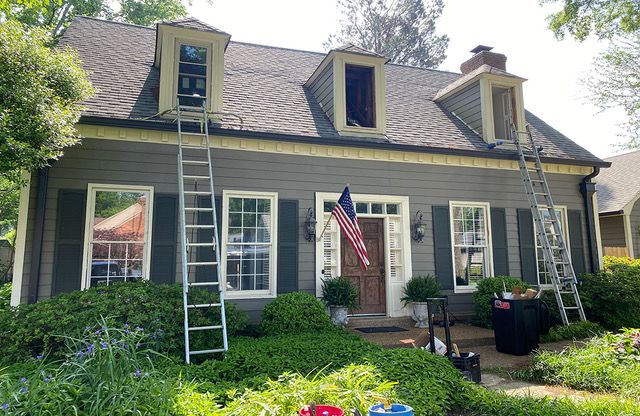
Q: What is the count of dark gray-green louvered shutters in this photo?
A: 8